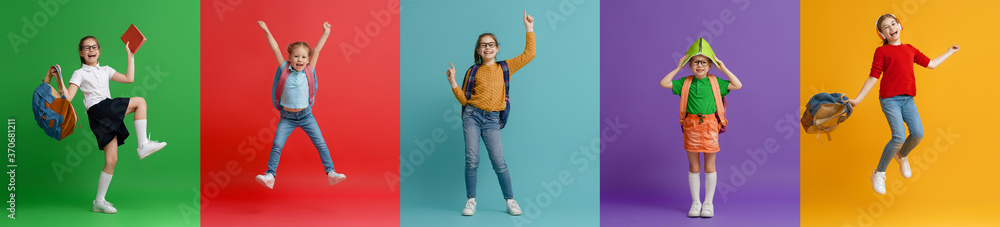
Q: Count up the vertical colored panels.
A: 5